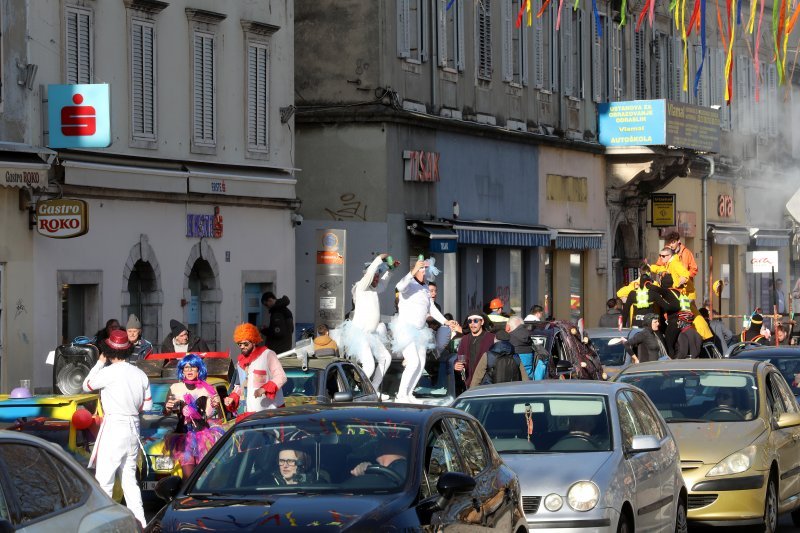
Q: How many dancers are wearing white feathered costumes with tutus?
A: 2